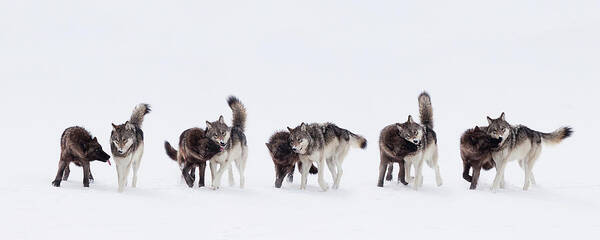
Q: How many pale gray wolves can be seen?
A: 5